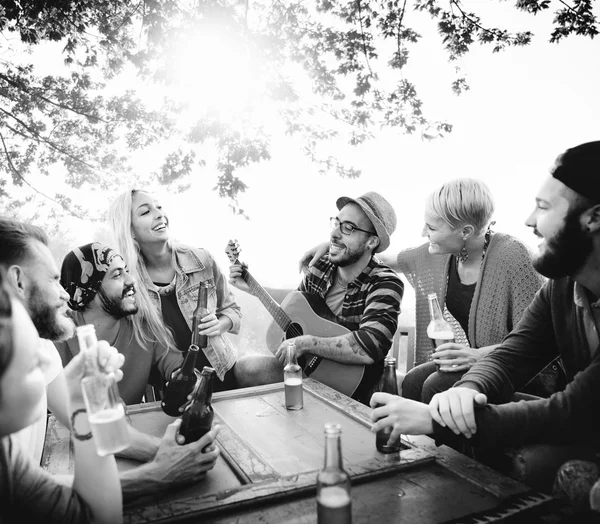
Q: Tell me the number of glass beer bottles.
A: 8